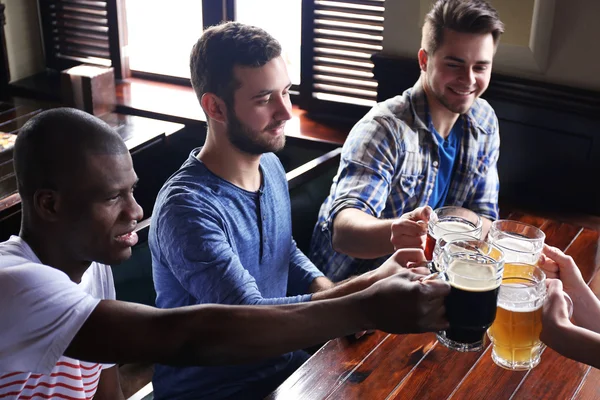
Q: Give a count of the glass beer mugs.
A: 5